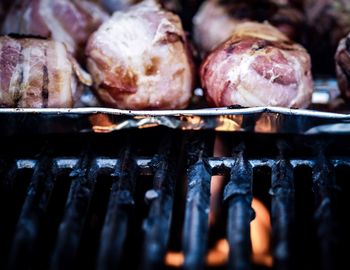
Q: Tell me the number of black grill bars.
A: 8